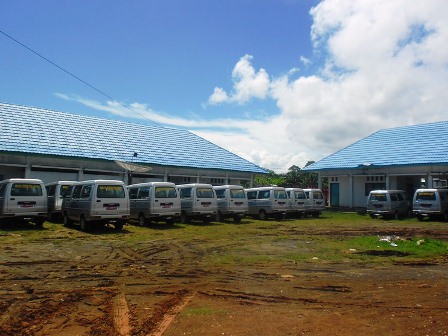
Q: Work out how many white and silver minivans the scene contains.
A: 11